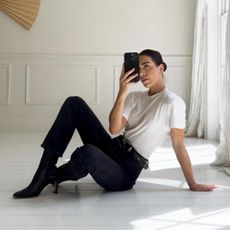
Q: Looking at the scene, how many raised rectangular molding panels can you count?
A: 3